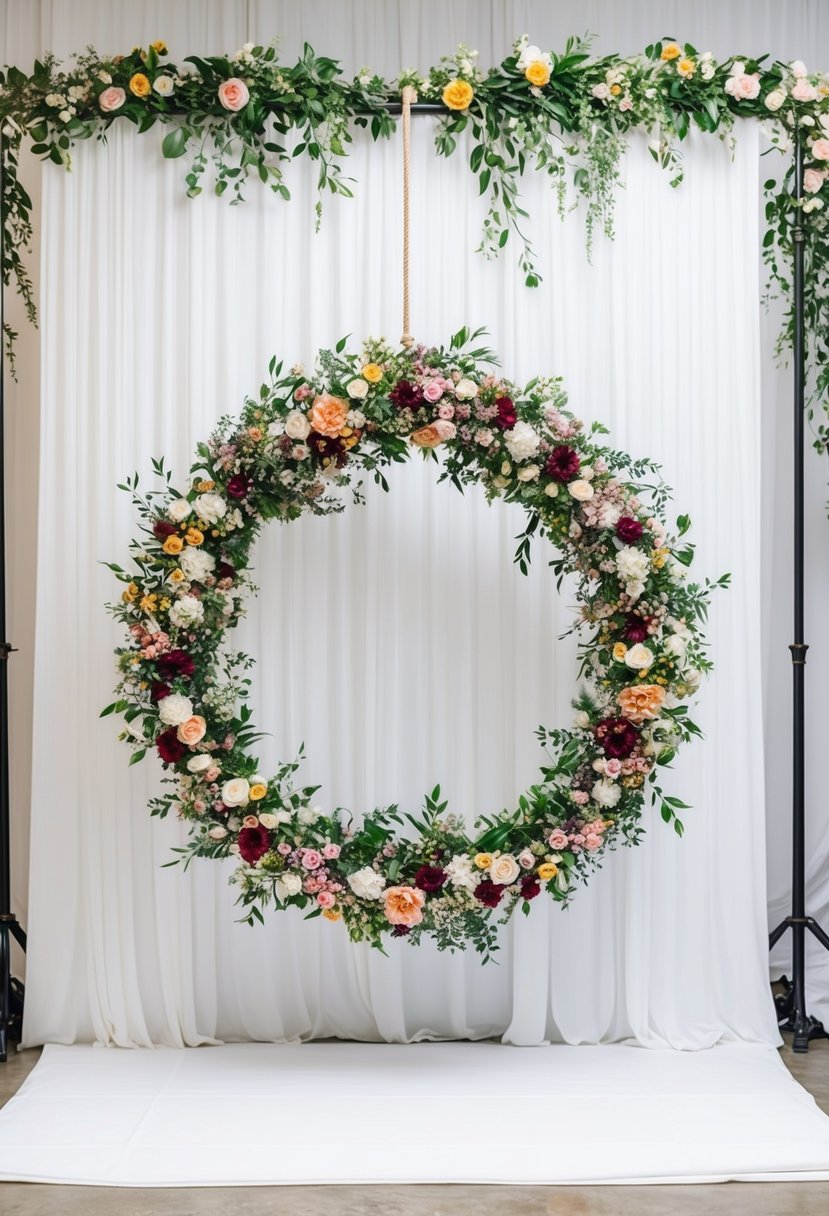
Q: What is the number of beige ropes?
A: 1